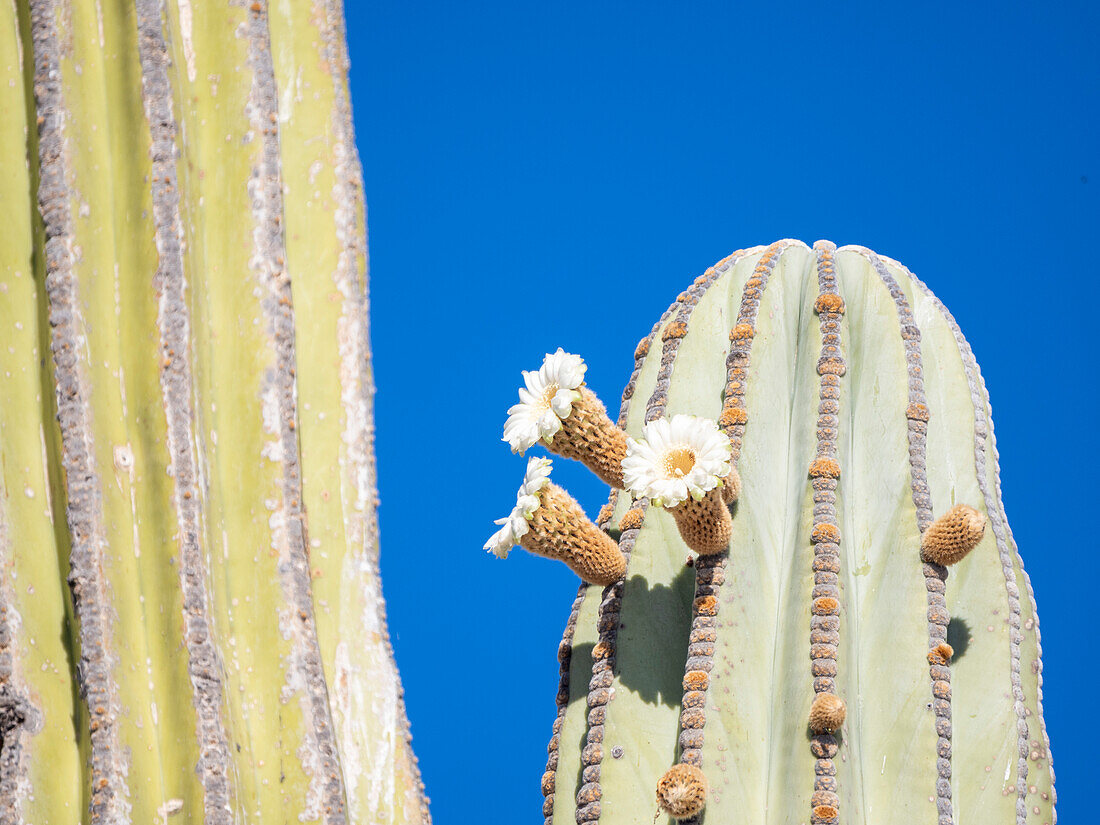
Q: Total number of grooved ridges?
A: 12